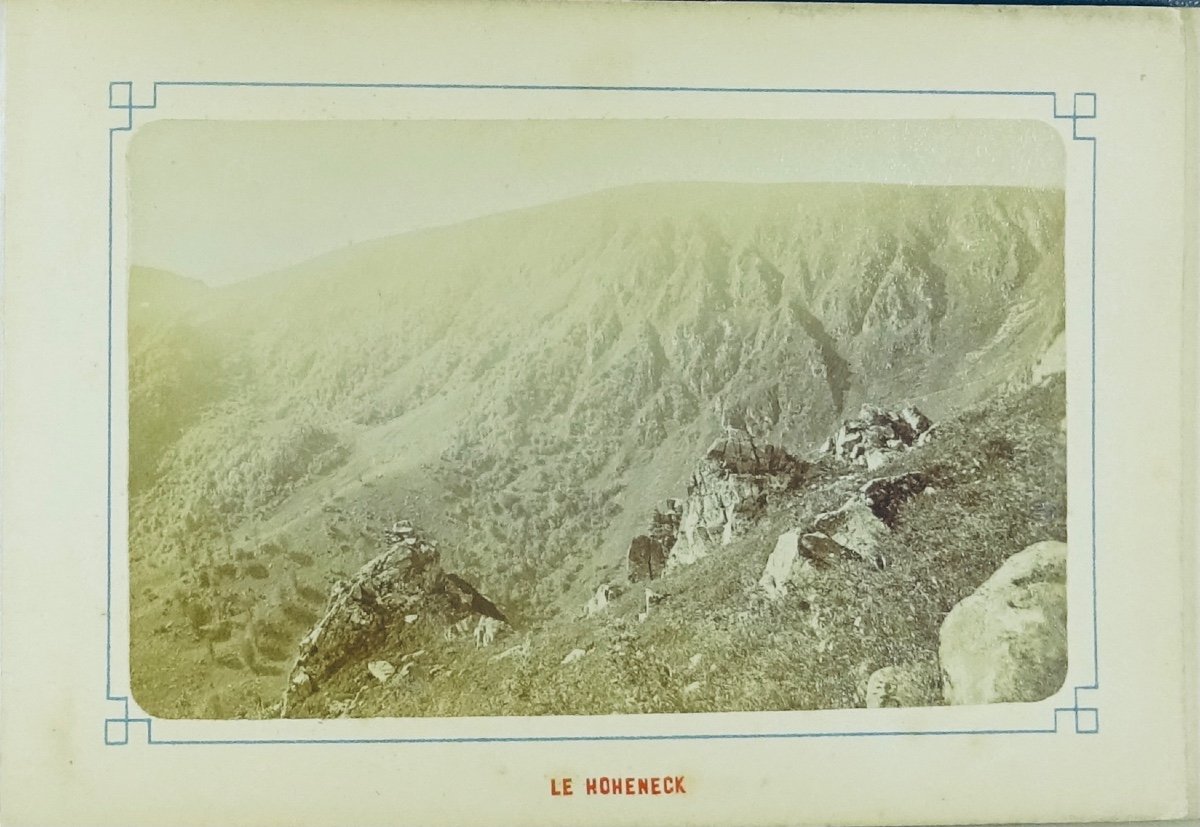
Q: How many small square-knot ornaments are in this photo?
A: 4